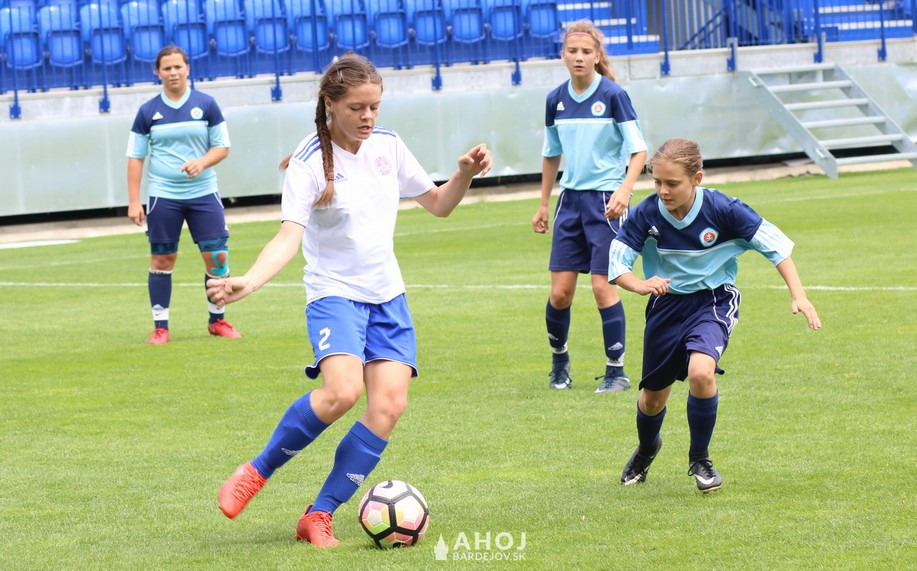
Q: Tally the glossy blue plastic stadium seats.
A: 14